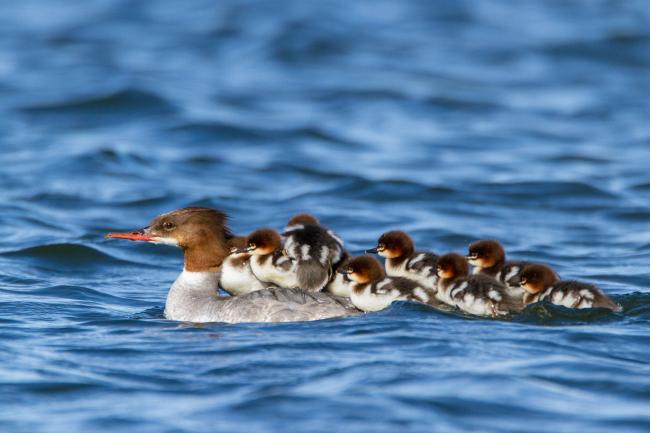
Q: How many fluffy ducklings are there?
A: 9